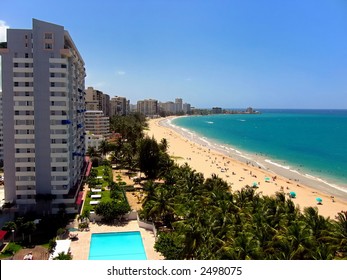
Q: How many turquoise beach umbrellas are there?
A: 4